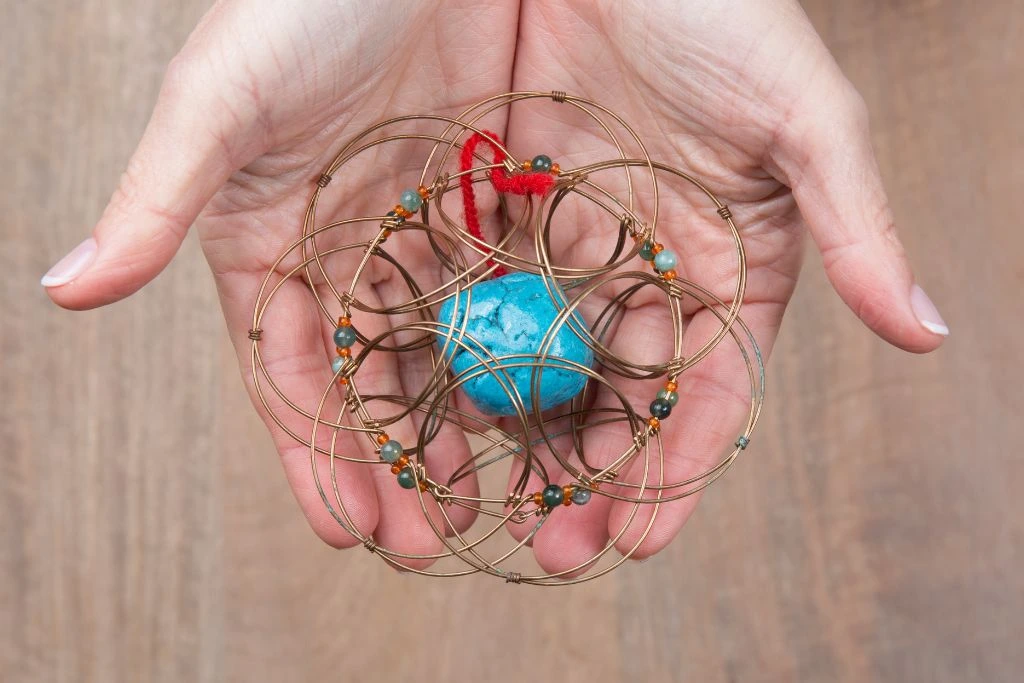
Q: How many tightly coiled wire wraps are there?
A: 7